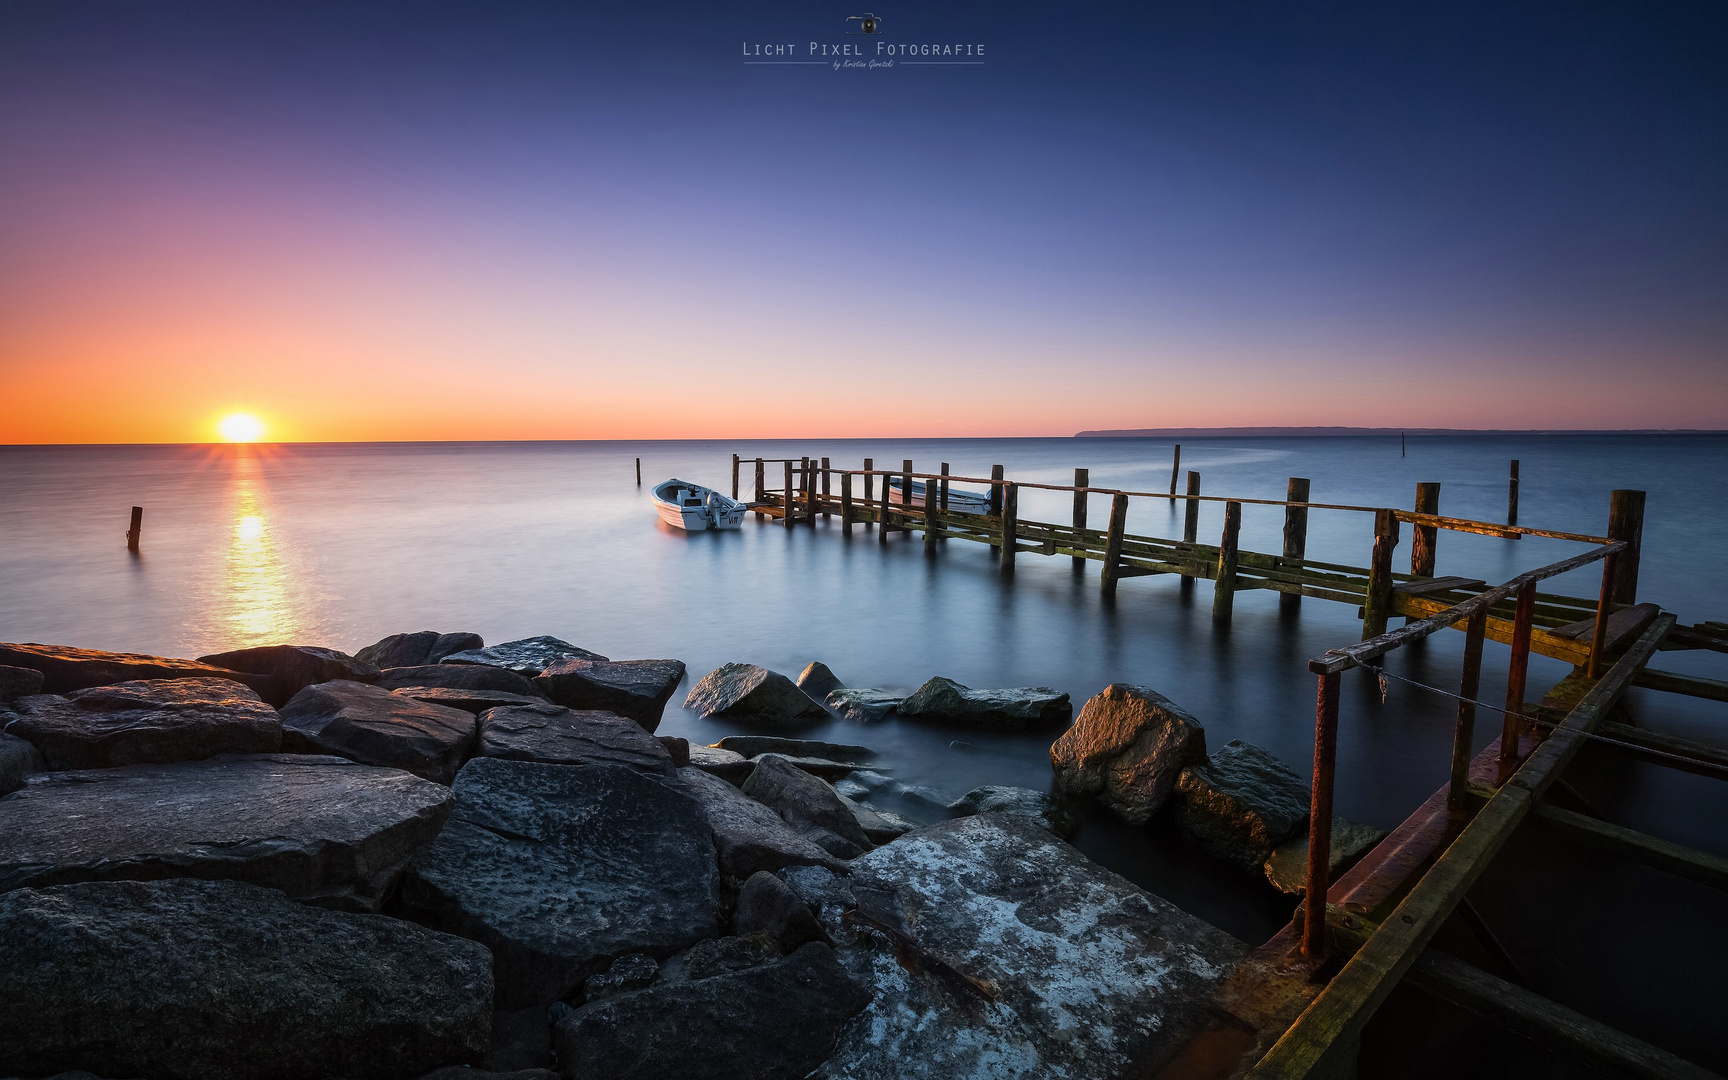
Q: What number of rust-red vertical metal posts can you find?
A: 3